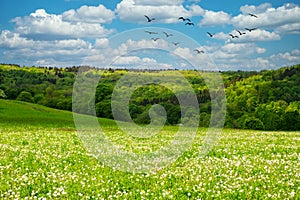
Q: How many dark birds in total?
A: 13